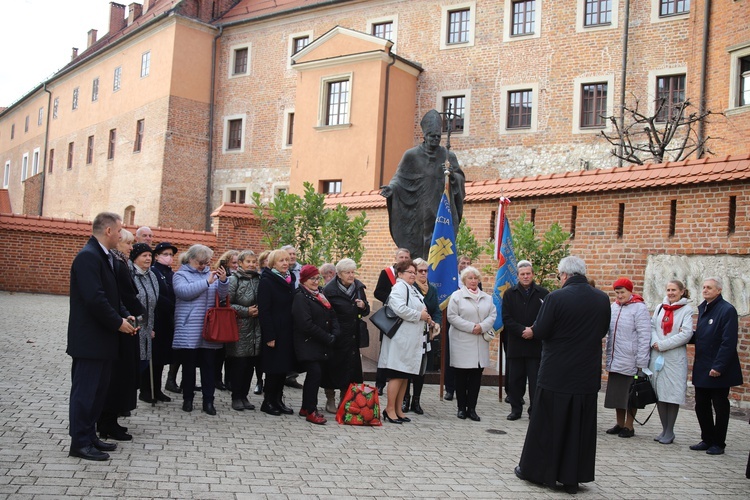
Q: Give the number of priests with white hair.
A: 1